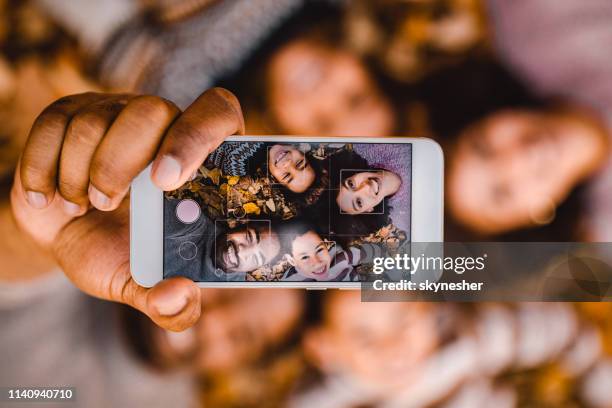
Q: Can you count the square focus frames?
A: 4